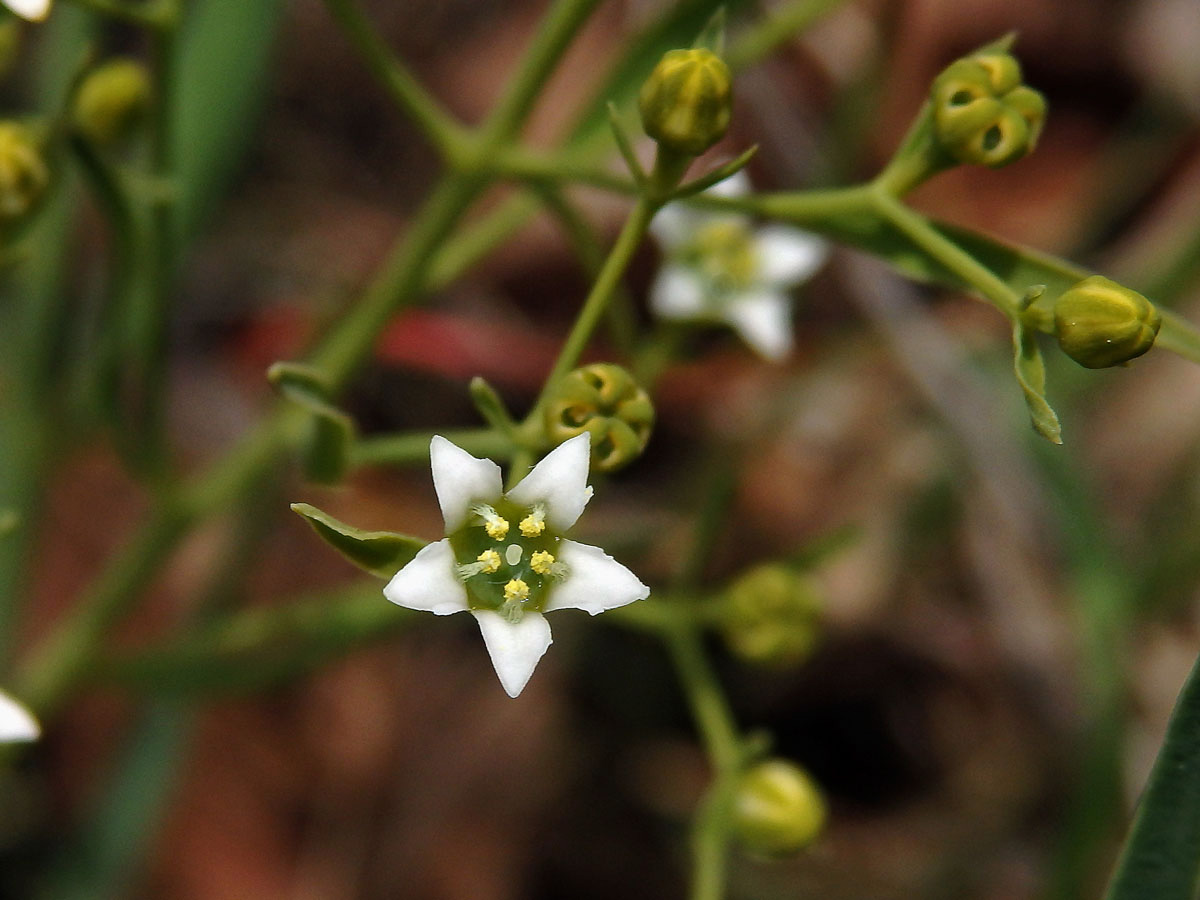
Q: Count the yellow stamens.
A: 5